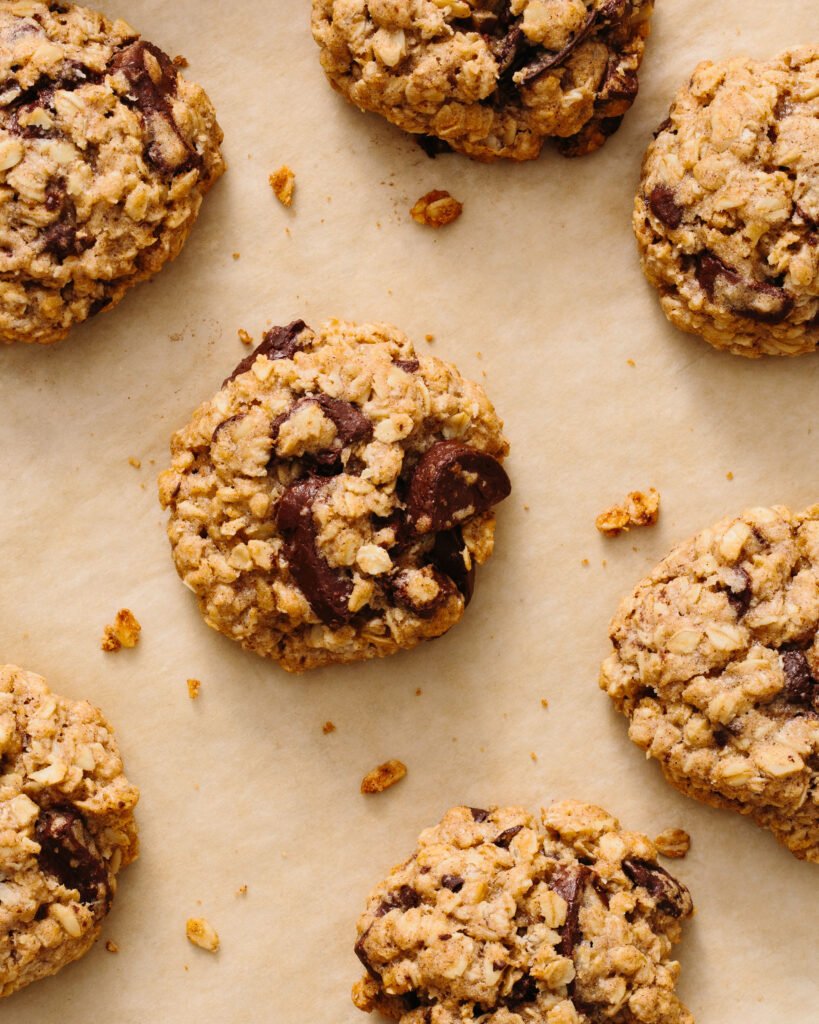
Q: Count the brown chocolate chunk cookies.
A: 7